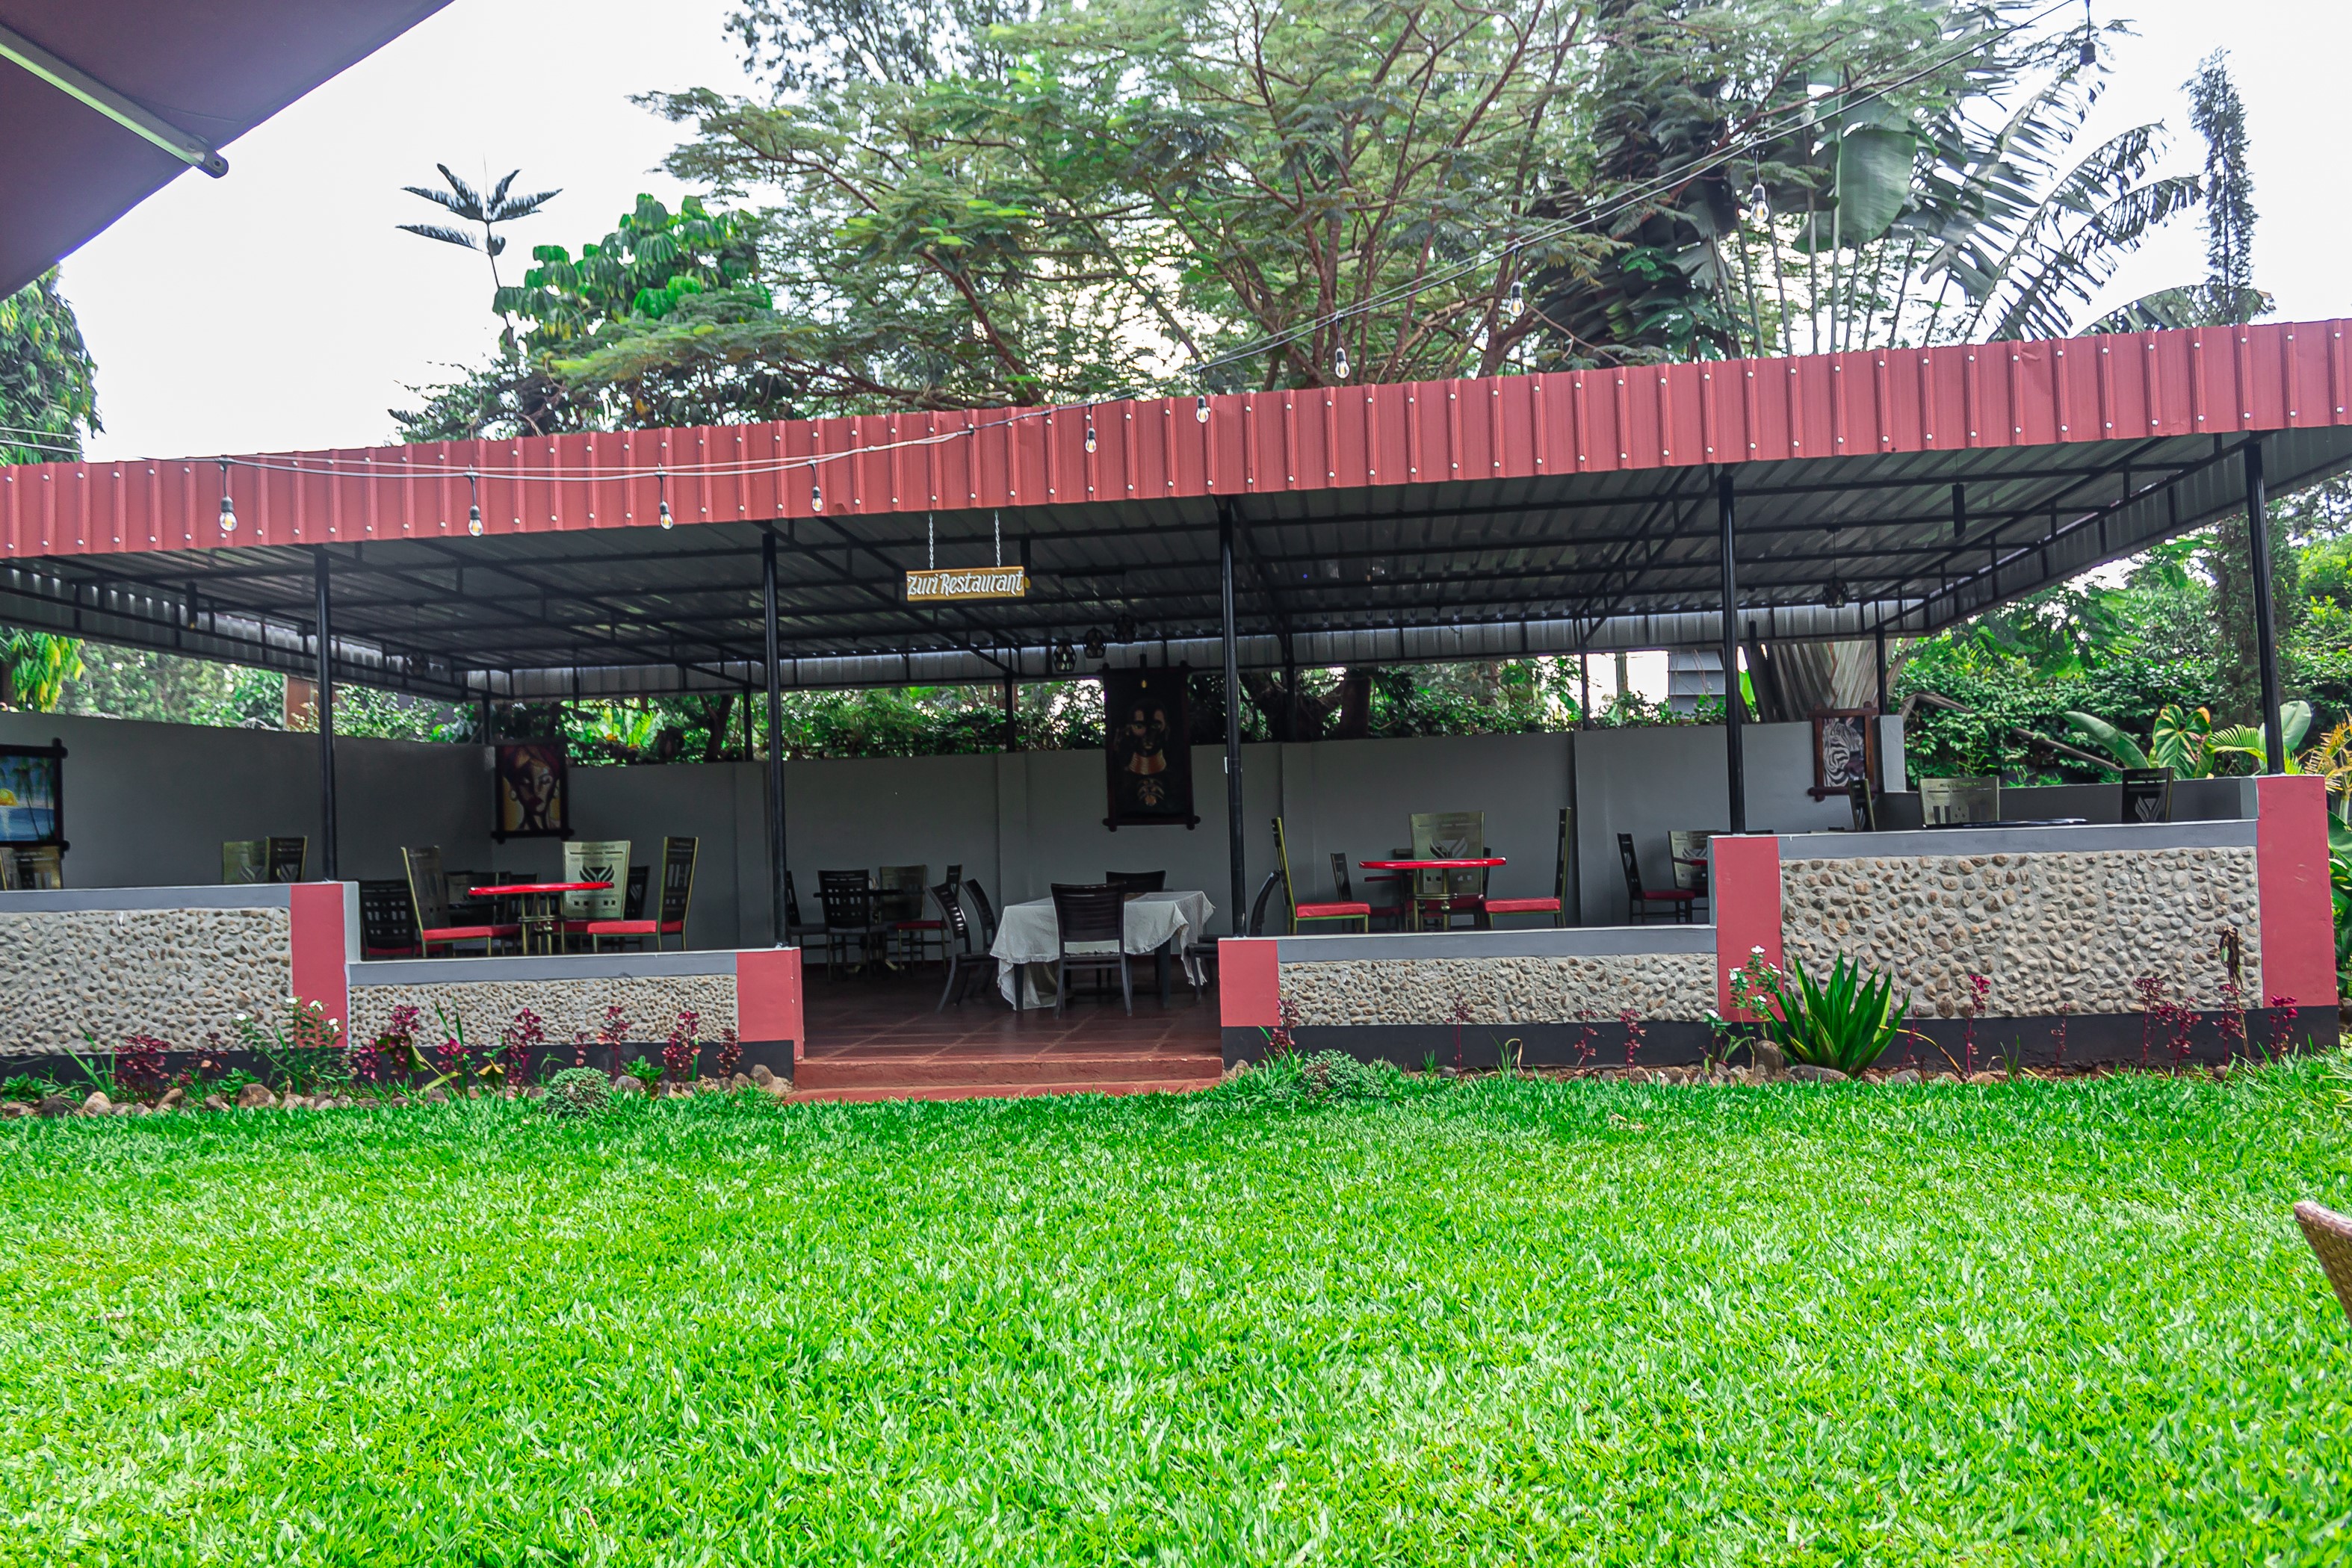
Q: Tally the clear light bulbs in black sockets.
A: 10